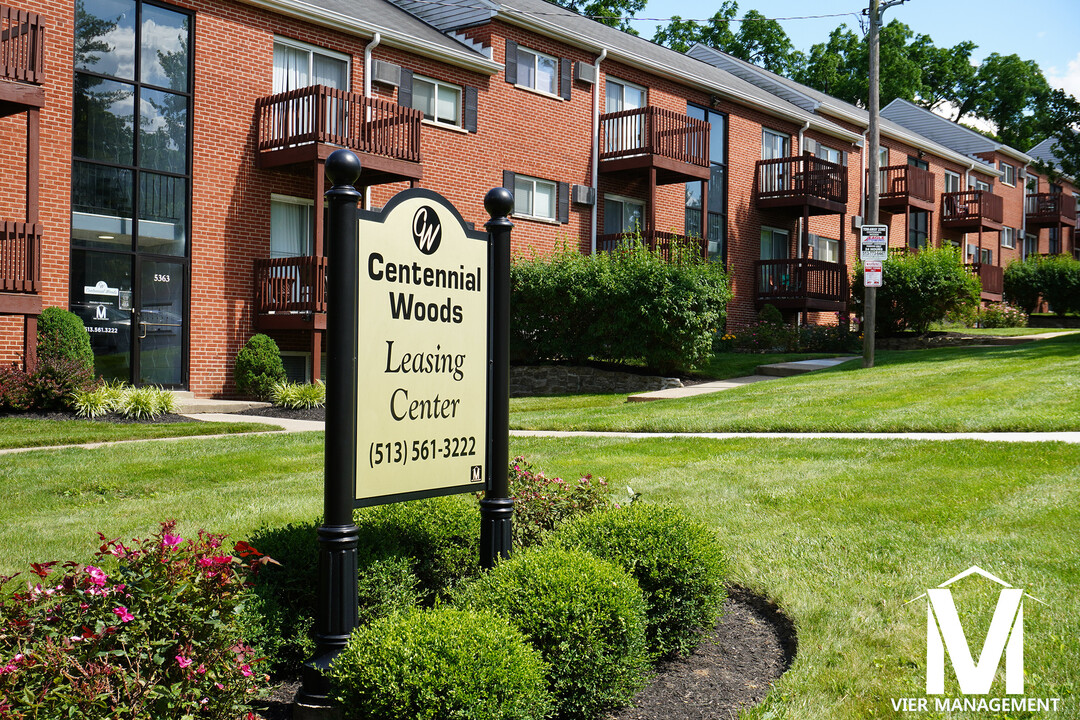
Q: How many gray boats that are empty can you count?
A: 0